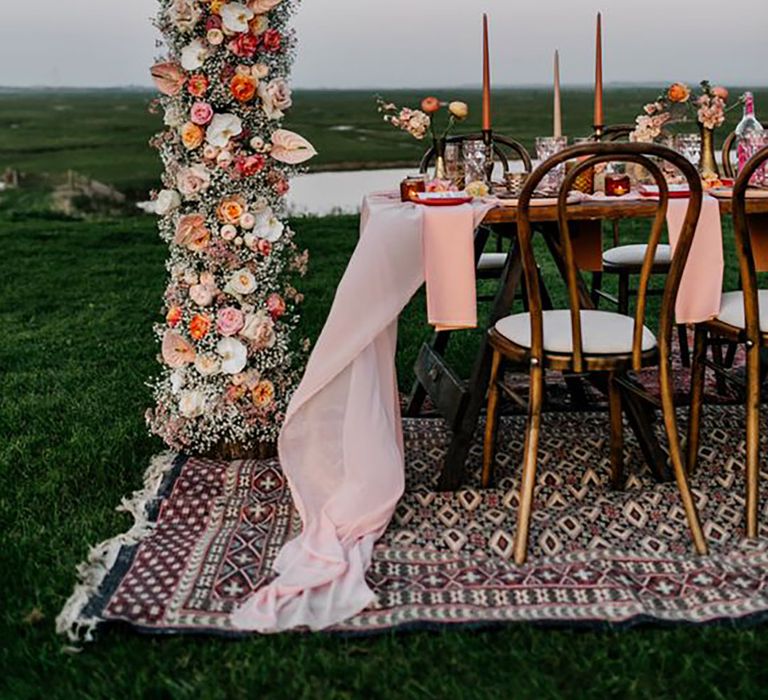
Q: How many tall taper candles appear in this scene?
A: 3